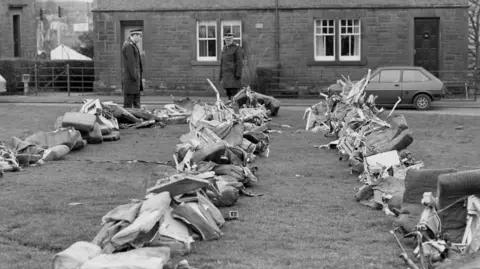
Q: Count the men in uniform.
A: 2